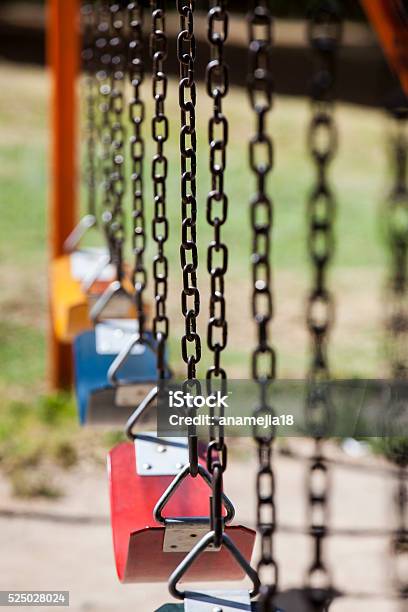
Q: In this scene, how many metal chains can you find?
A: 10